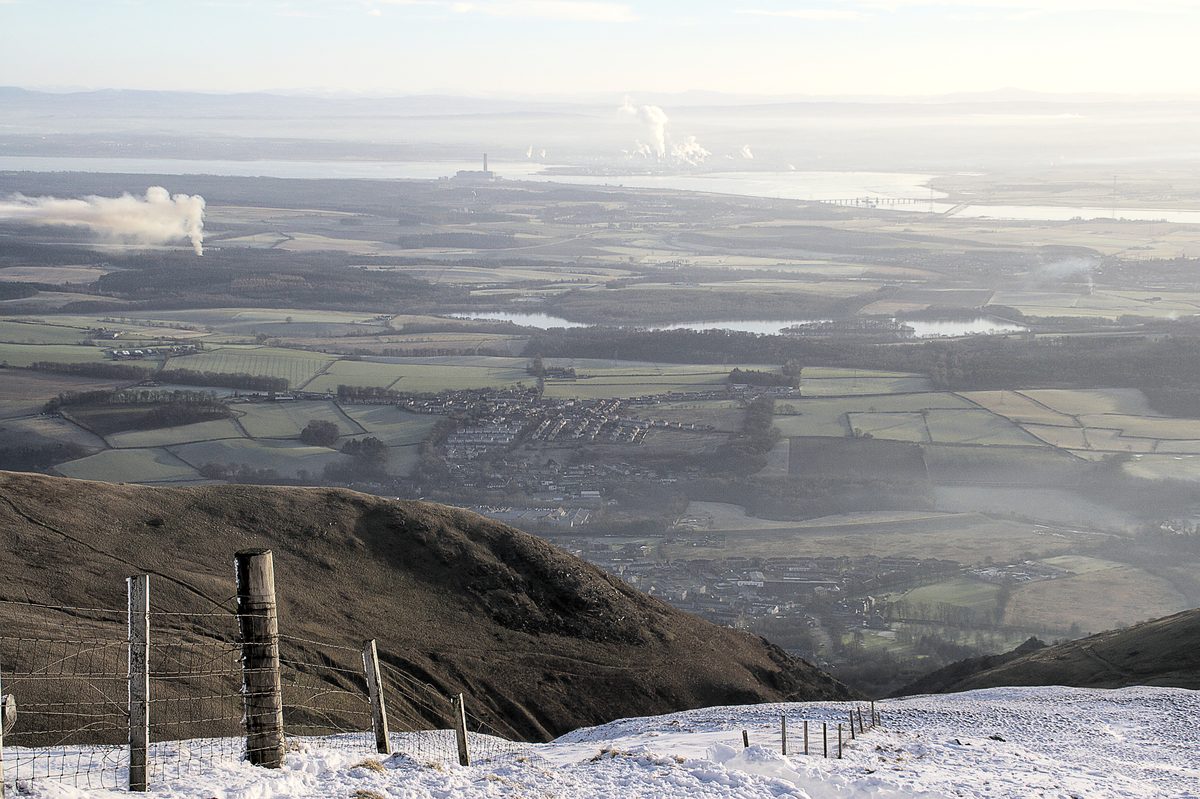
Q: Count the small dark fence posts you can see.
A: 9